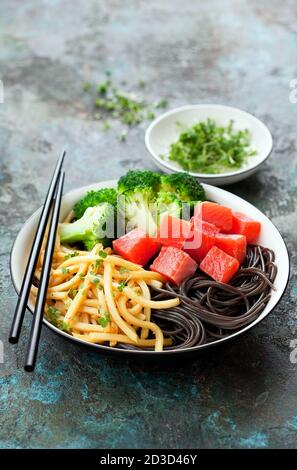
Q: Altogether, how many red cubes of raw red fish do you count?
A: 8